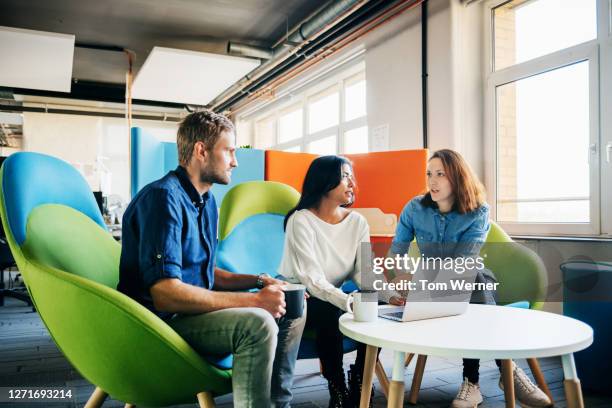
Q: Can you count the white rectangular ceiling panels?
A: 2